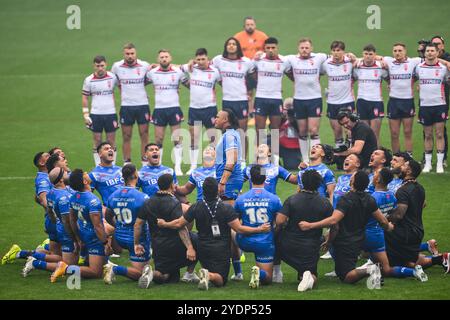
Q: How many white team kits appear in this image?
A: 11